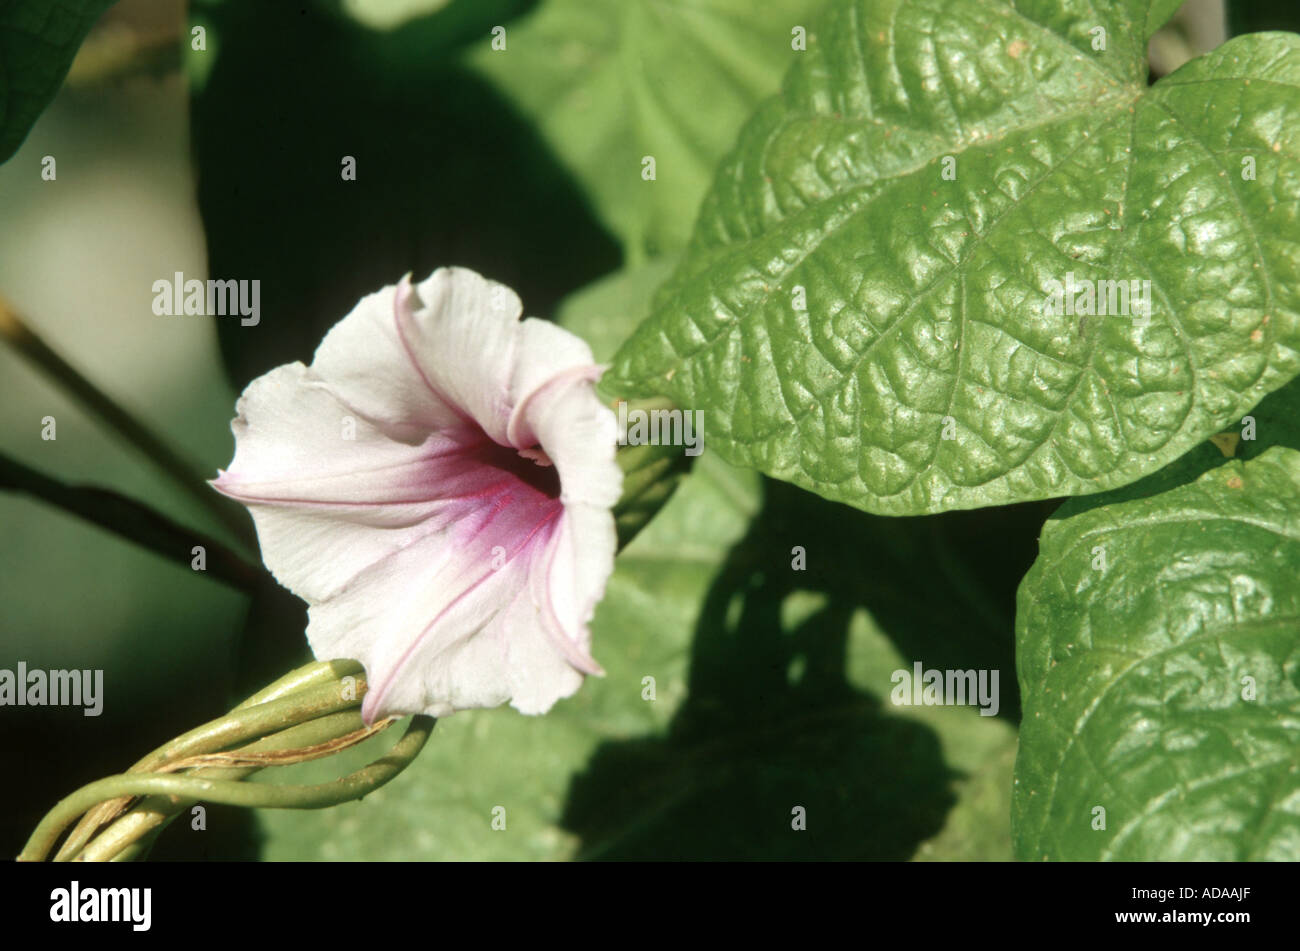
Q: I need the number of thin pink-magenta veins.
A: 5